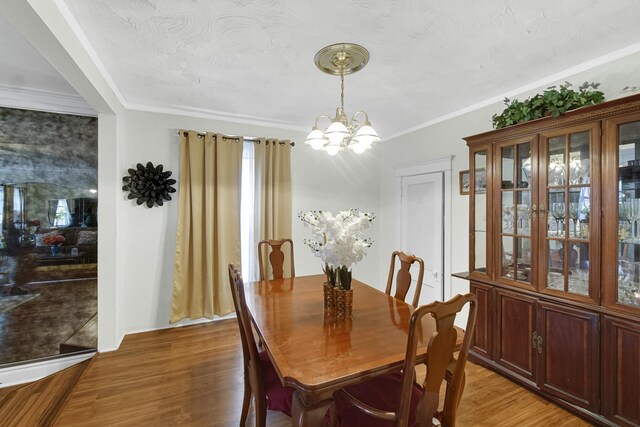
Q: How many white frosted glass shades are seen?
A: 5